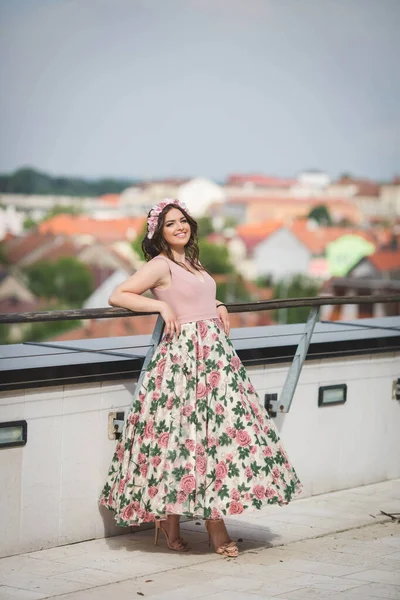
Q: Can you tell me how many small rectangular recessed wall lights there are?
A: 2